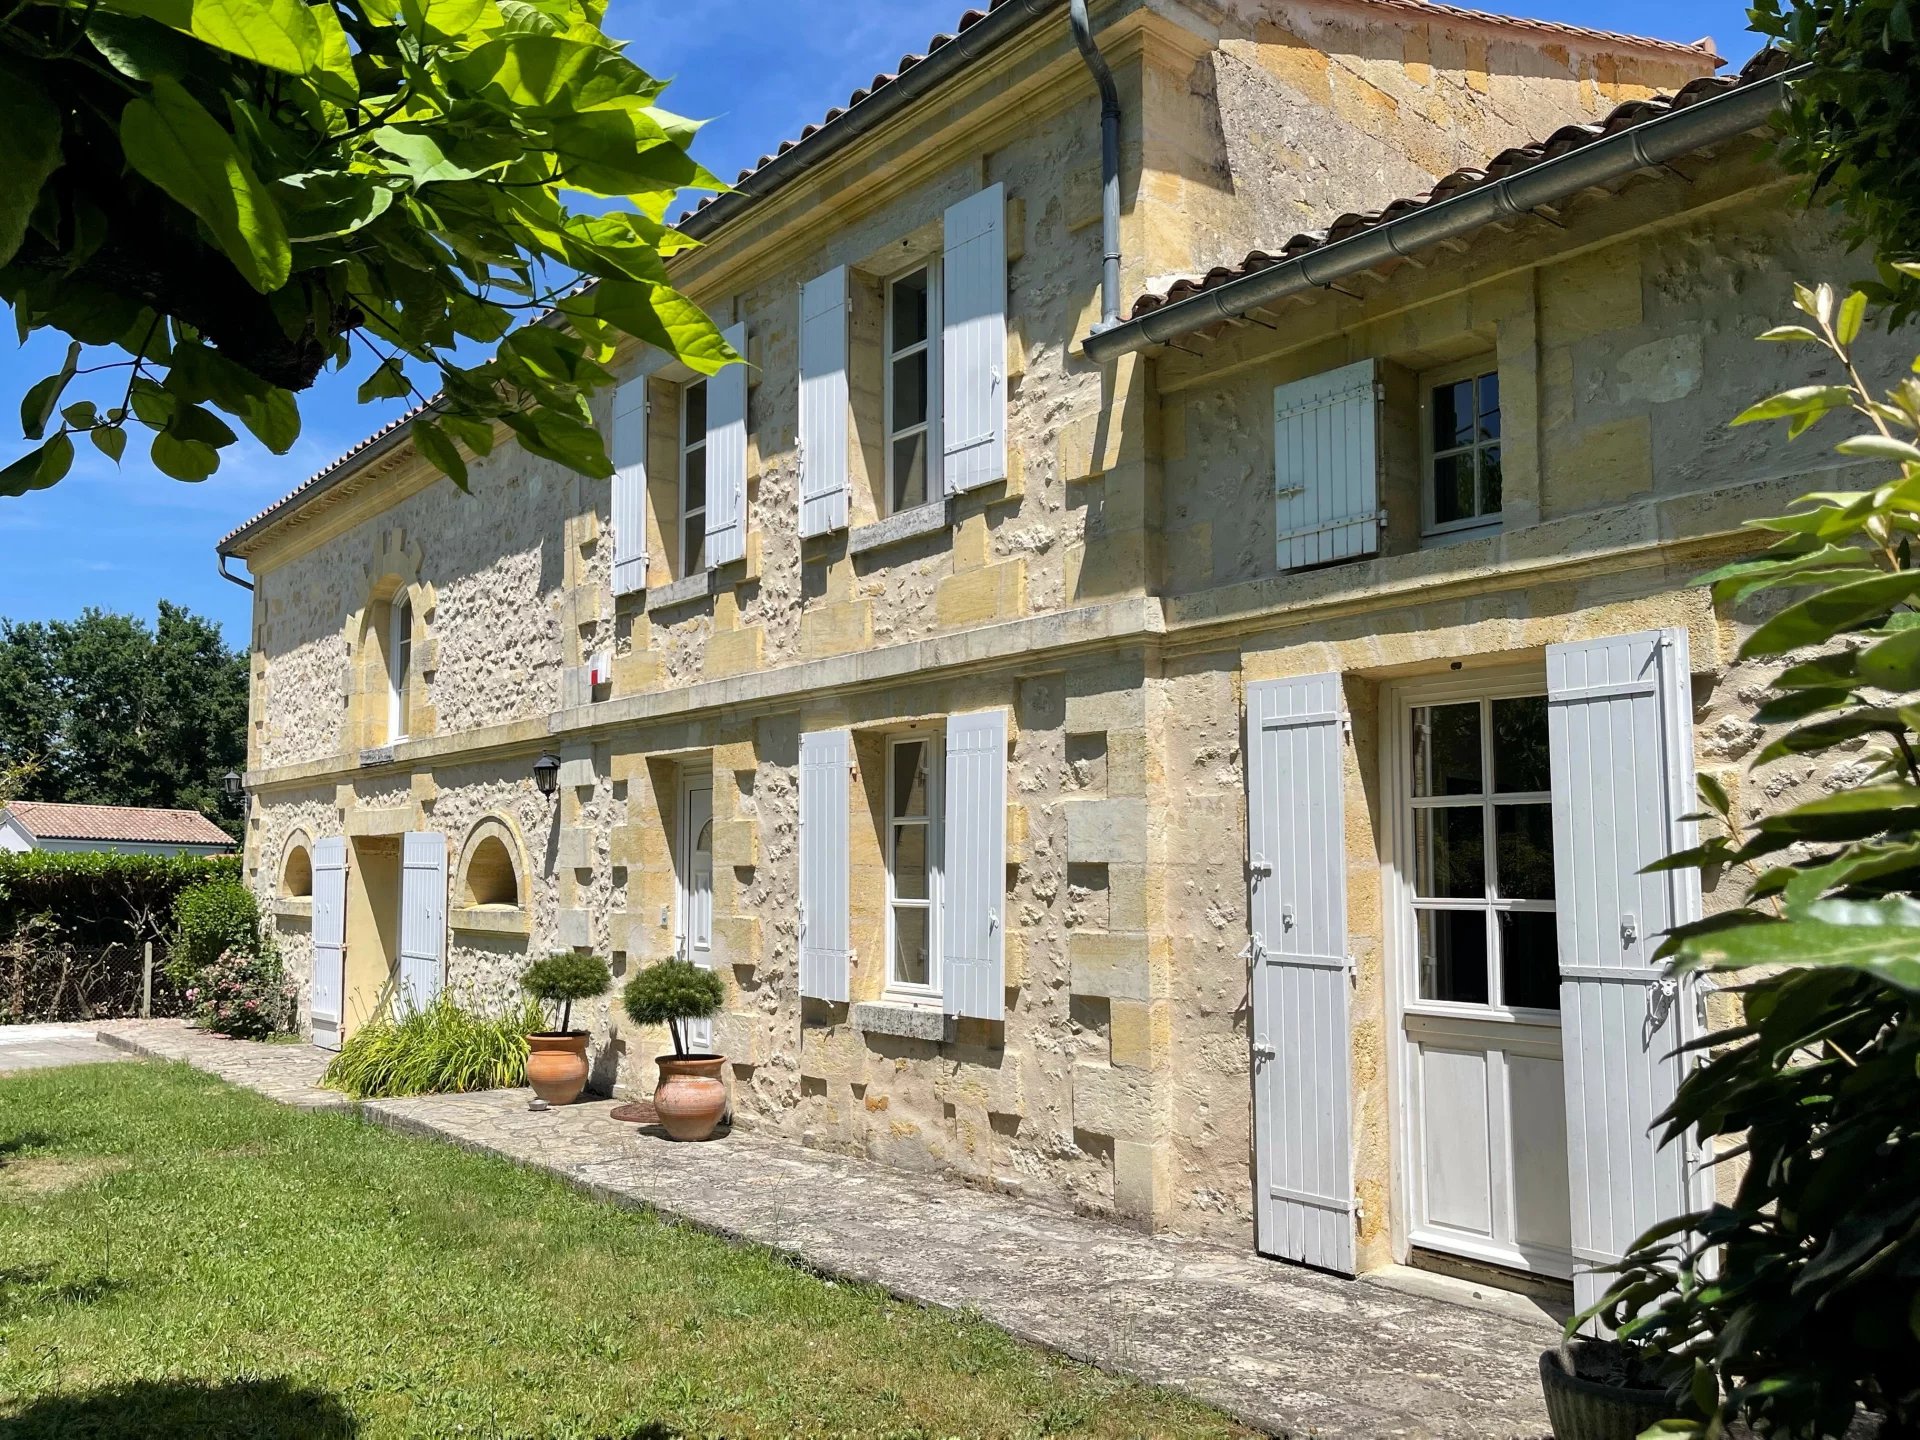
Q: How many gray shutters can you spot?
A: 11